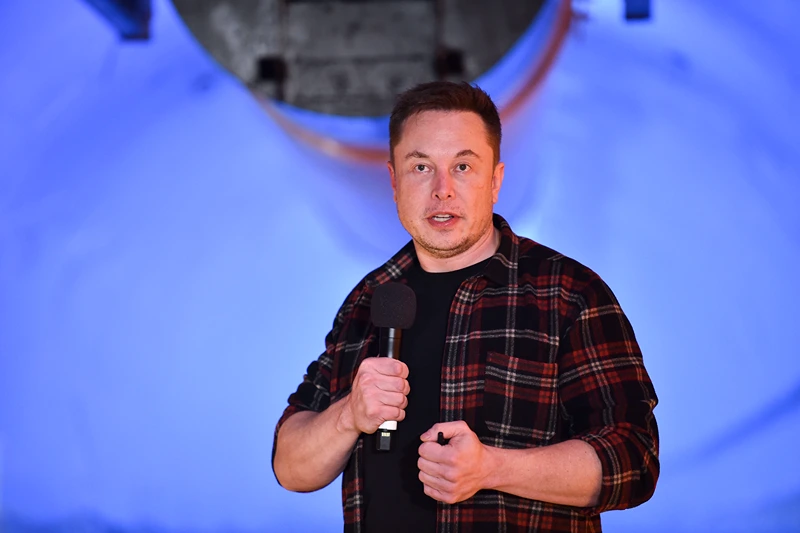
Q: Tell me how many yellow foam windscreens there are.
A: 0